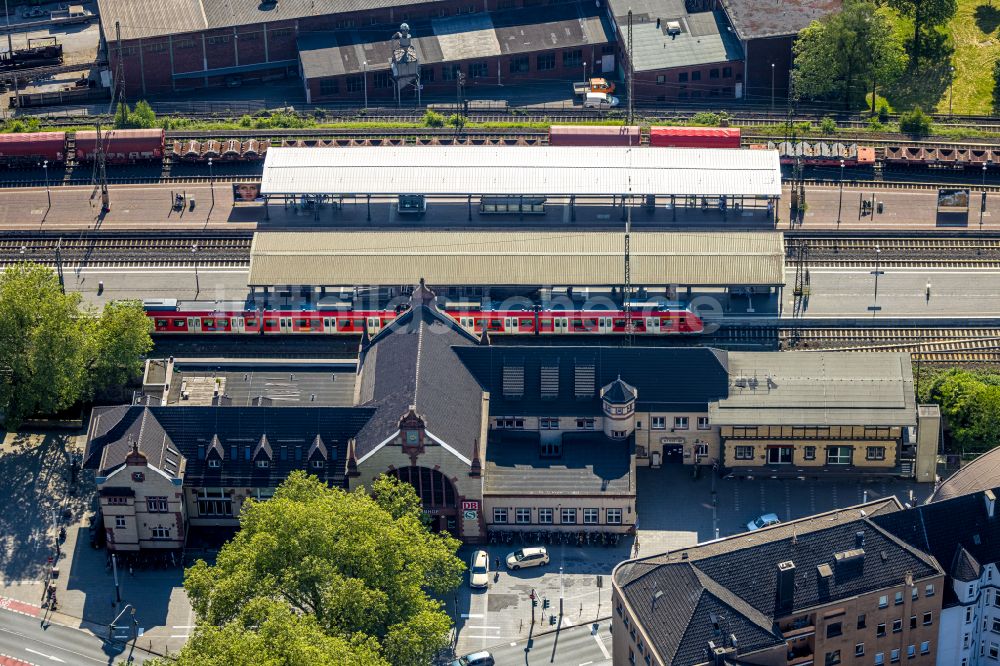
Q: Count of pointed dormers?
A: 3